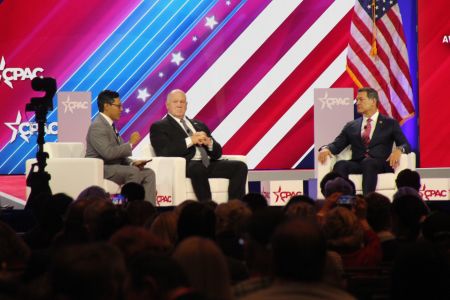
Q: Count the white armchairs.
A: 3